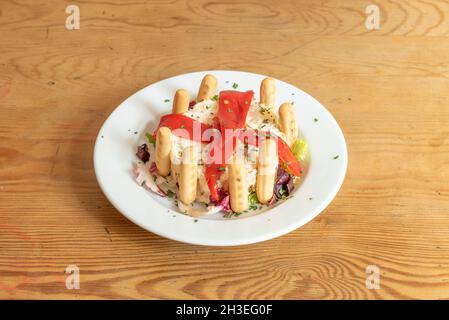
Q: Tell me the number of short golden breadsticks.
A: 8